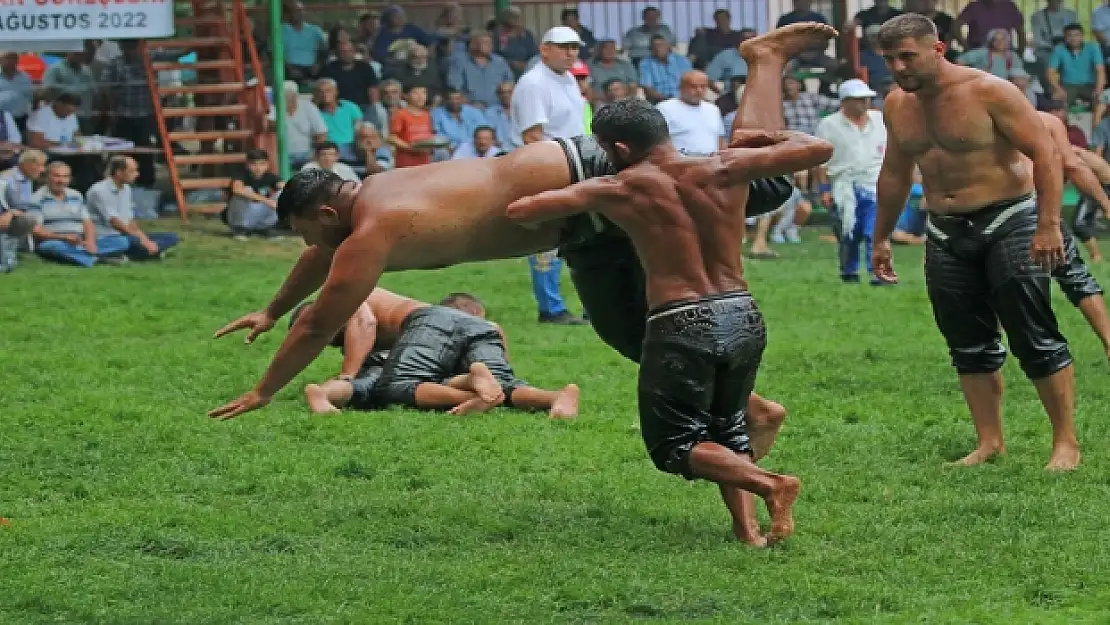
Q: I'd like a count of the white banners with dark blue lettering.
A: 1